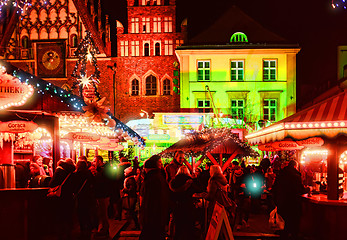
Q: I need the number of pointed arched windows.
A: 3